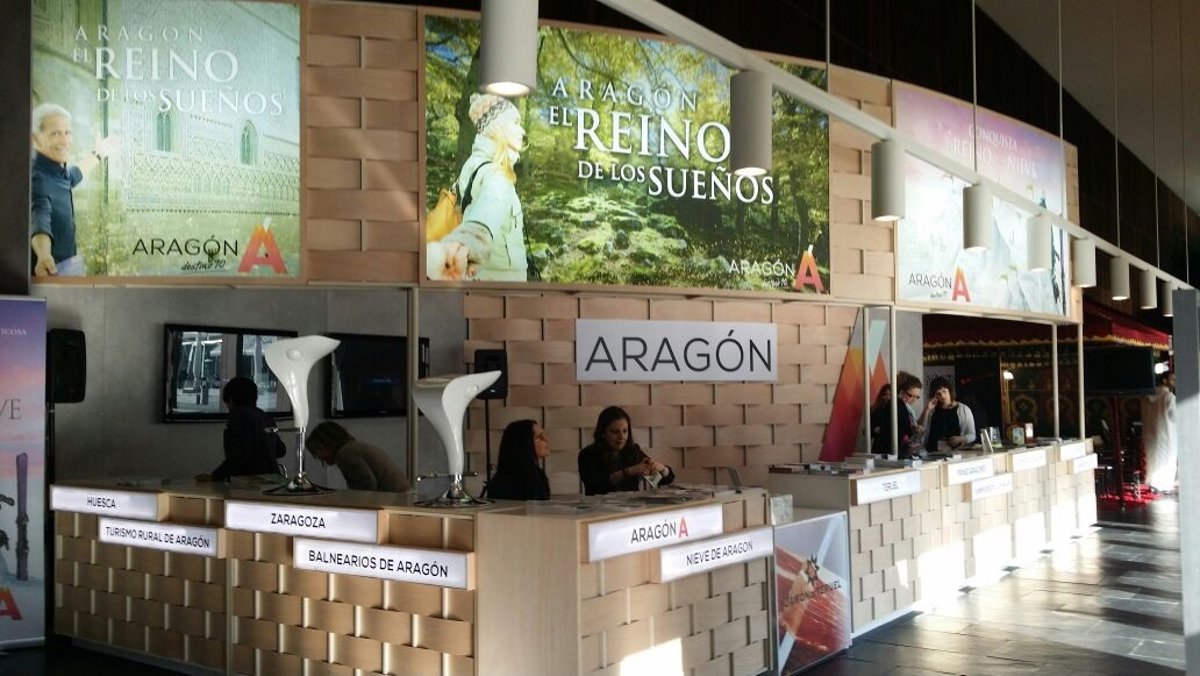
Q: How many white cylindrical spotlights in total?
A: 9